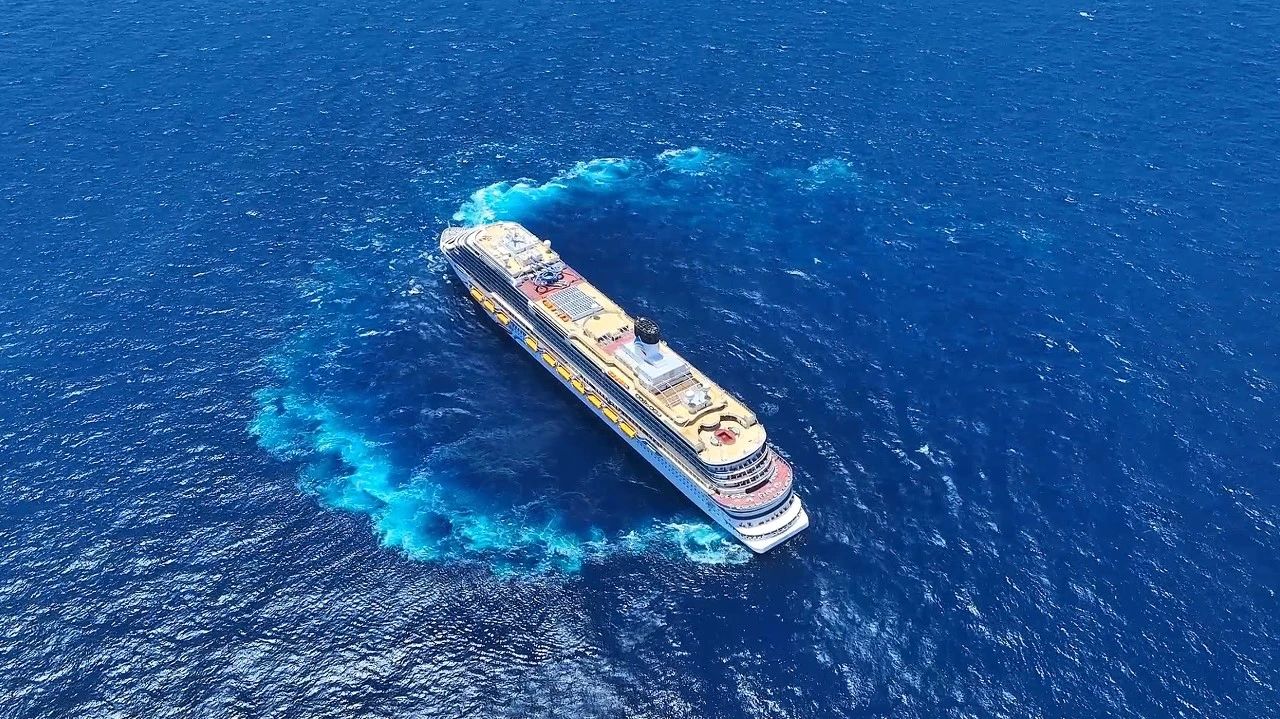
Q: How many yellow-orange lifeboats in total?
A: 10